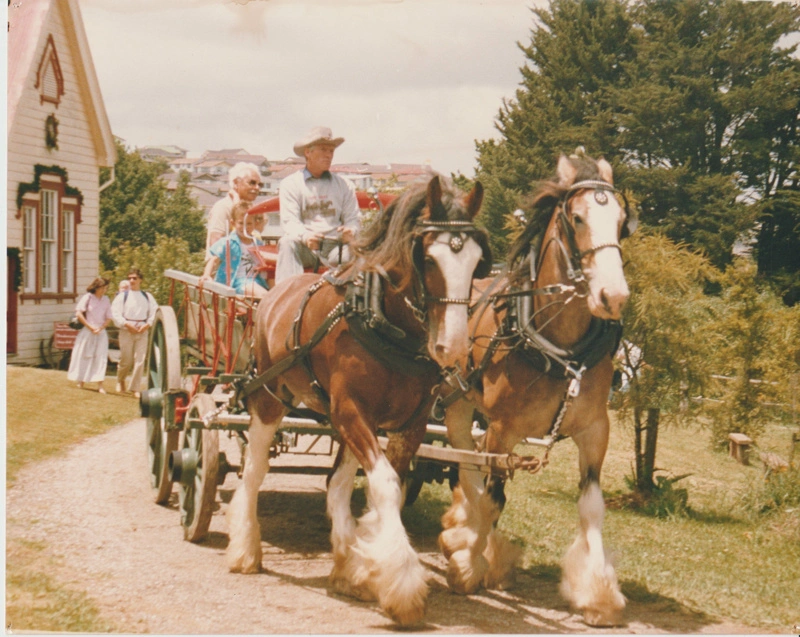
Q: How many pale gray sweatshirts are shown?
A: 1